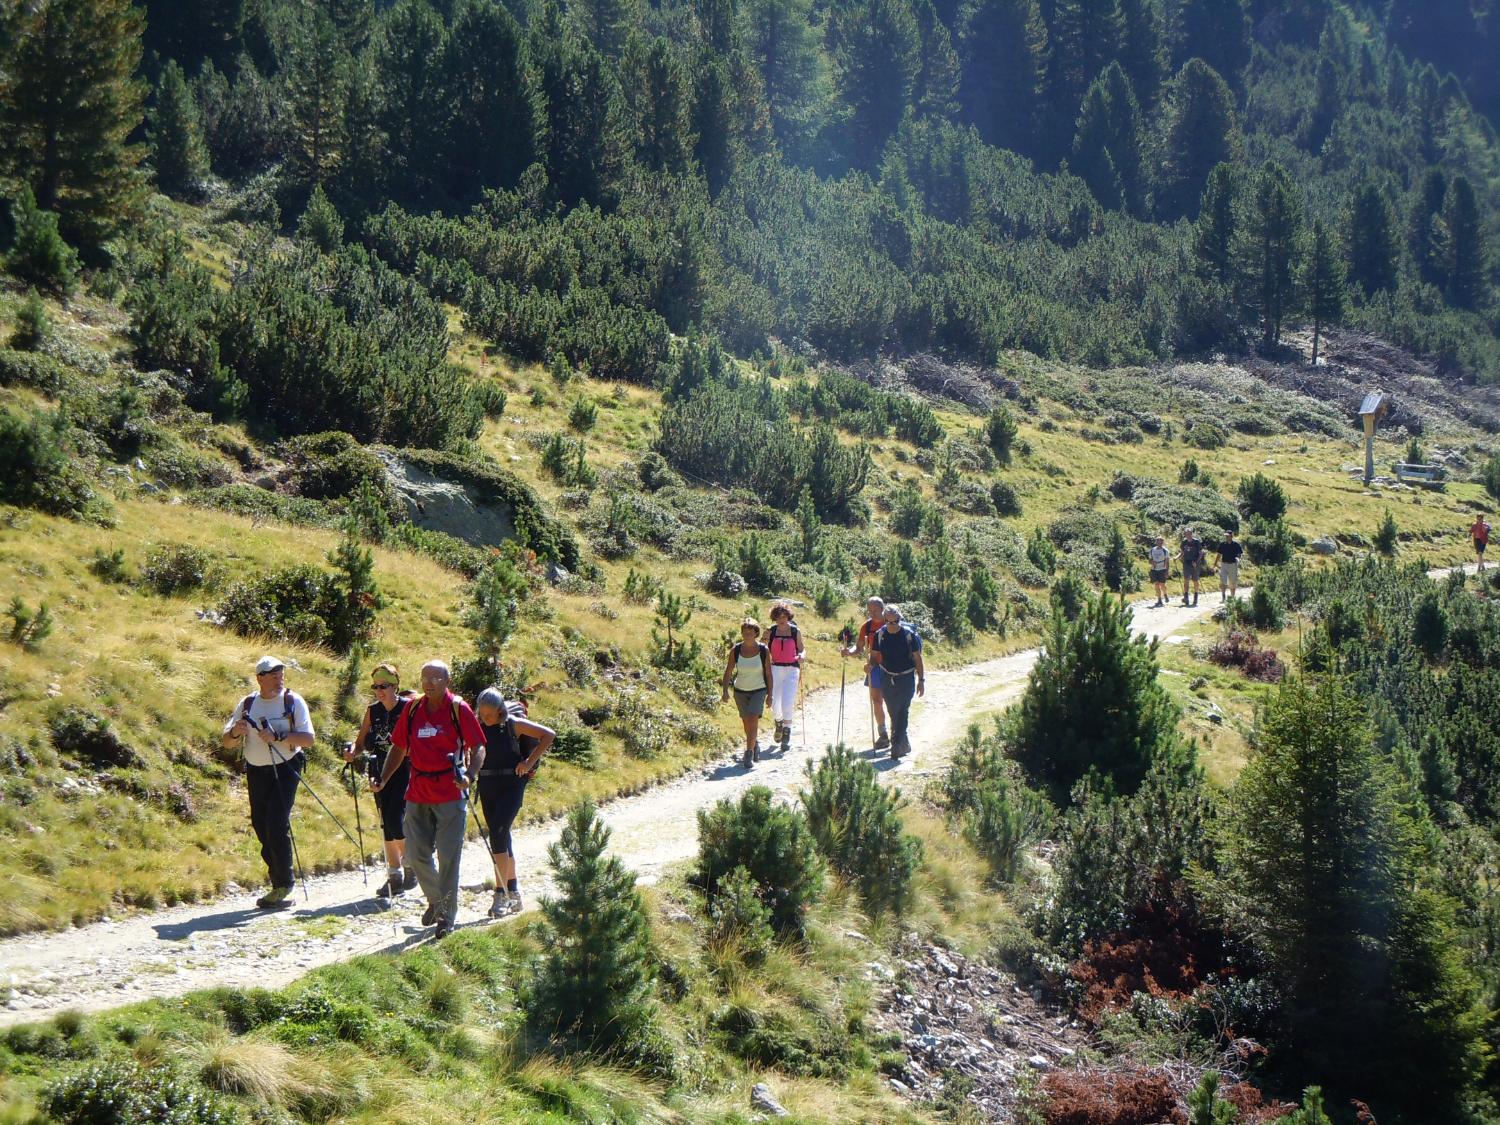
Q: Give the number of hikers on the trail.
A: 12